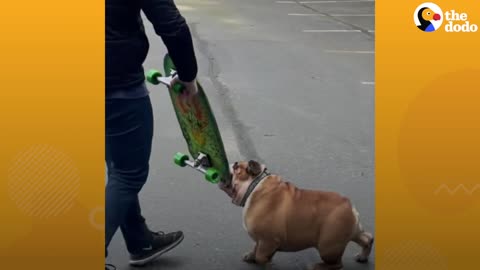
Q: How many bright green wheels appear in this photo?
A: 4